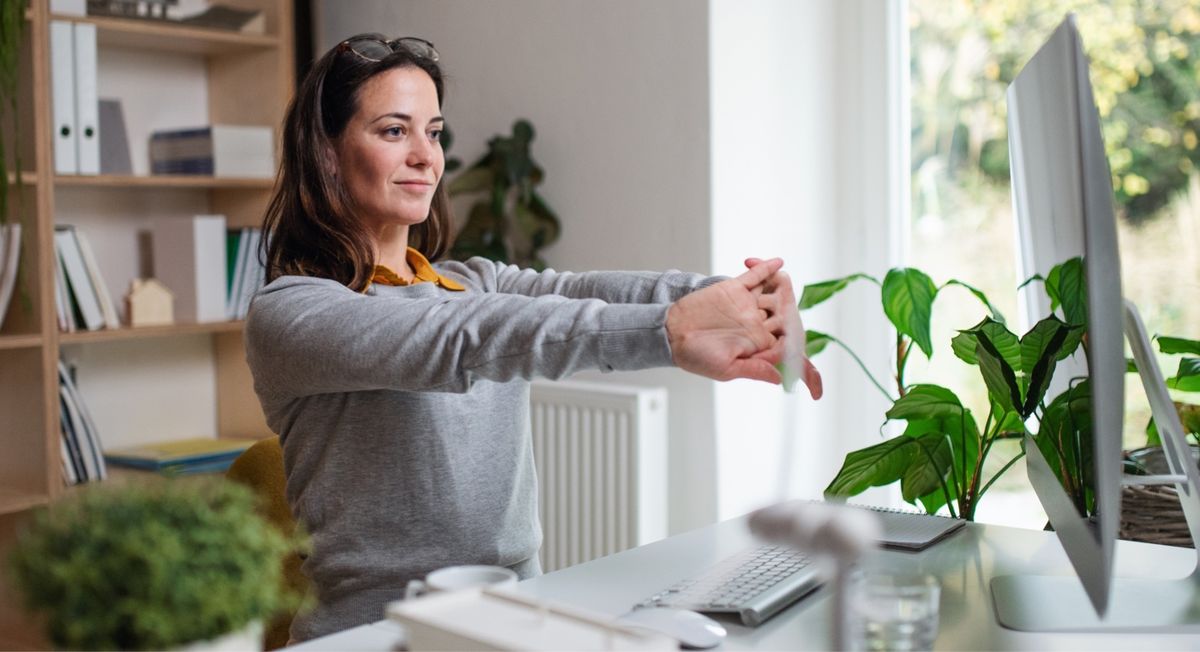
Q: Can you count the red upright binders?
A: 0